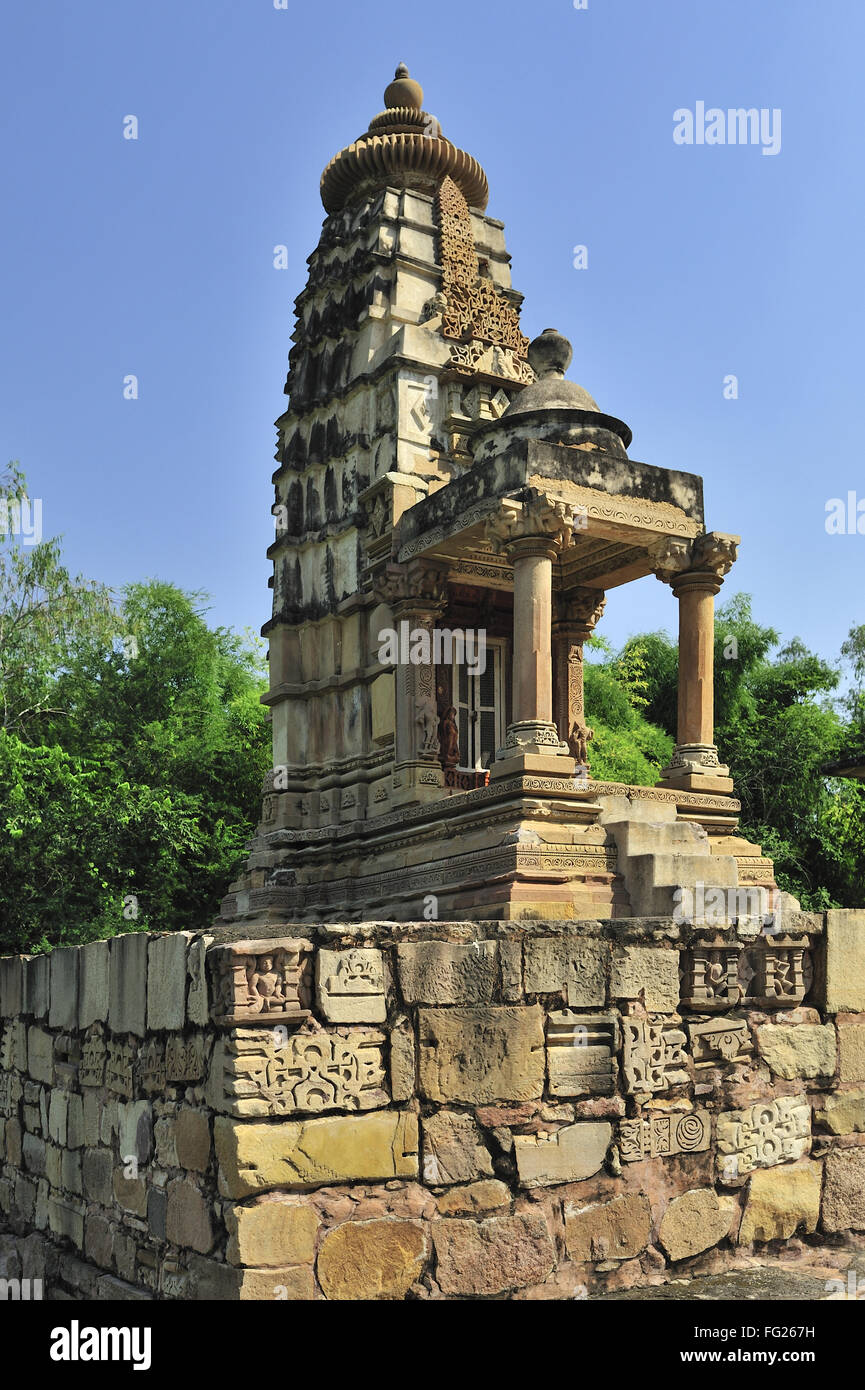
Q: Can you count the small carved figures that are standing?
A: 3